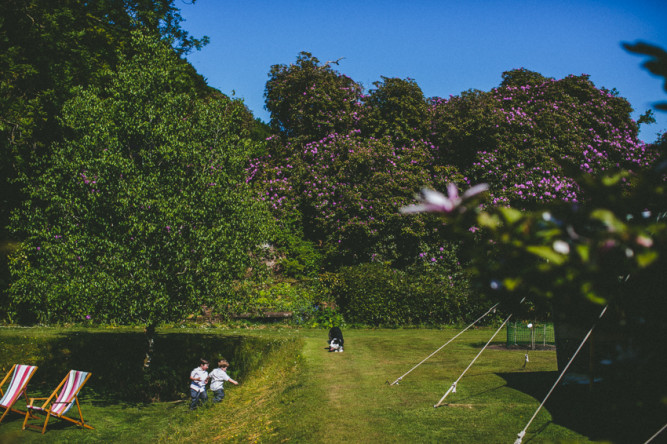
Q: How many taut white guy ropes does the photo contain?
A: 4